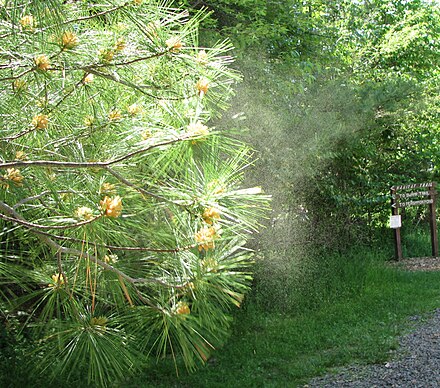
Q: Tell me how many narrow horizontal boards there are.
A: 3